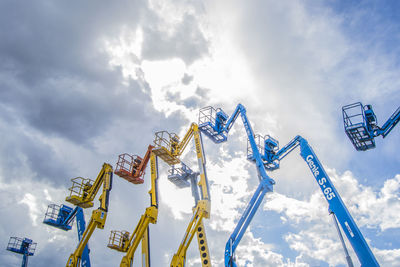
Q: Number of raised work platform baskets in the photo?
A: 10